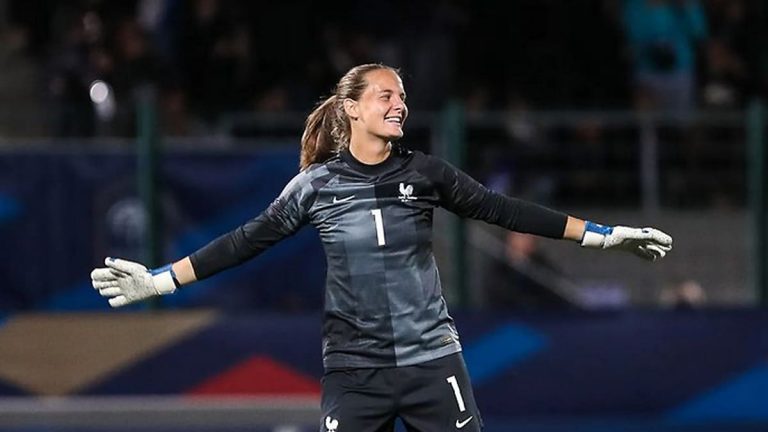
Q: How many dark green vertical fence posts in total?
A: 3